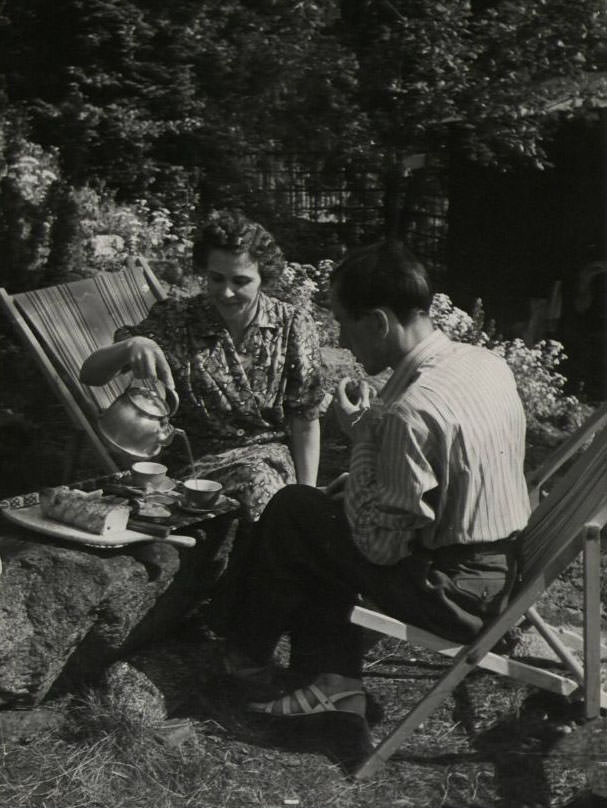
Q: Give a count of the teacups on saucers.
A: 2